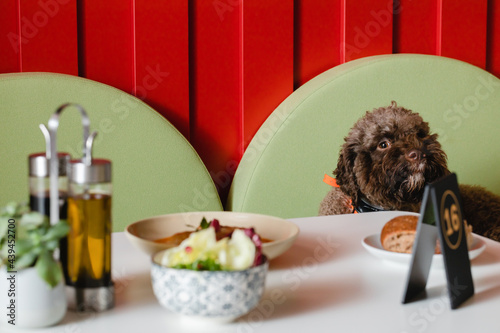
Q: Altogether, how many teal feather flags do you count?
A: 0